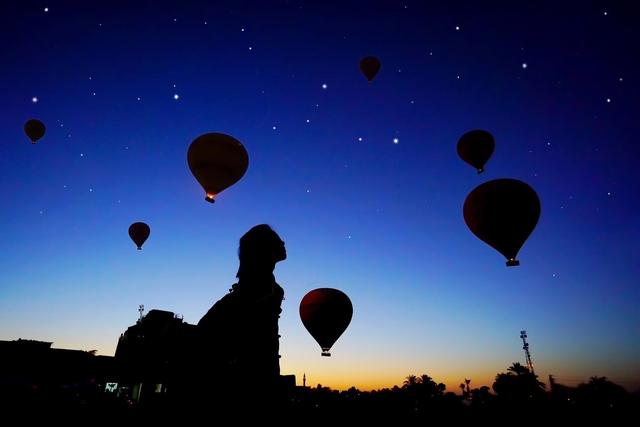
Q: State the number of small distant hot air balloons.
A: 3